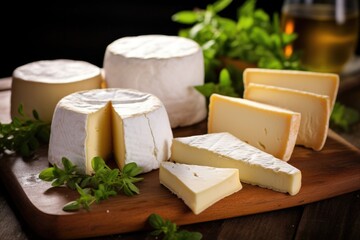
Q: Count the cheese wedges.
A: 5